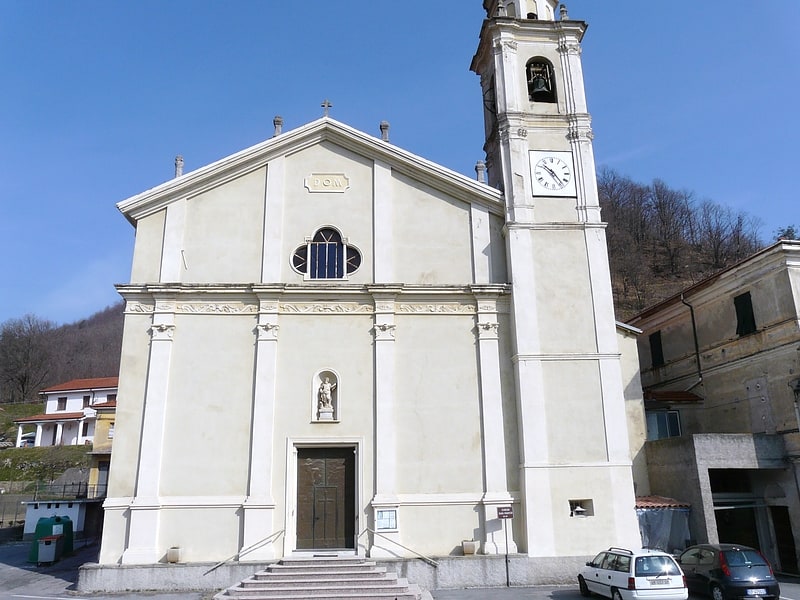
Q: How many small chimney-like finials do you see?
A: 4